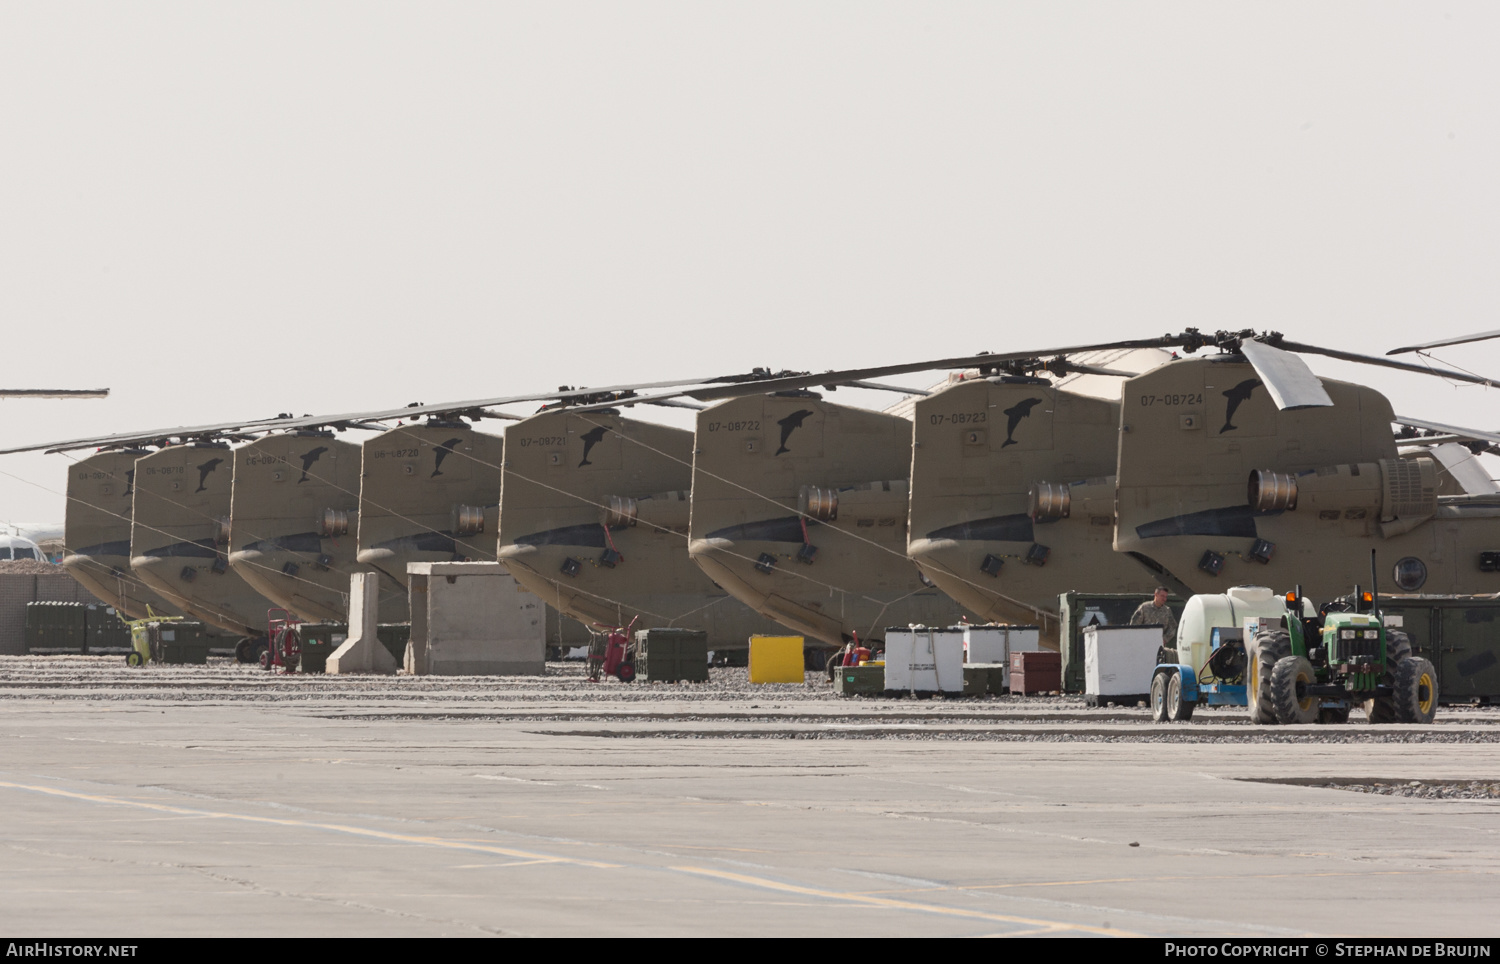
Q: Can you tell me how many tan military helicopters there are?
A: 8